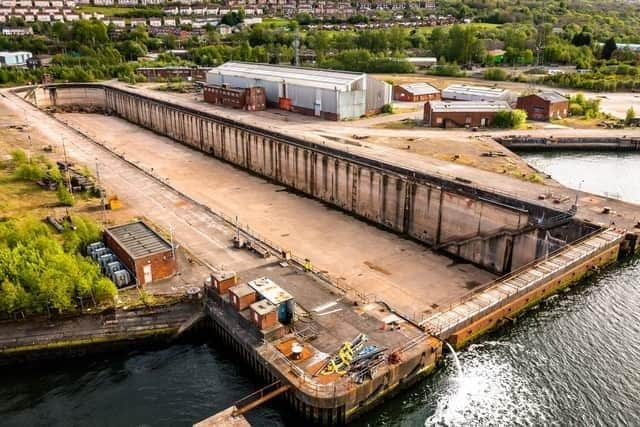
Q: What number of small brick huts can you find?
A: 3